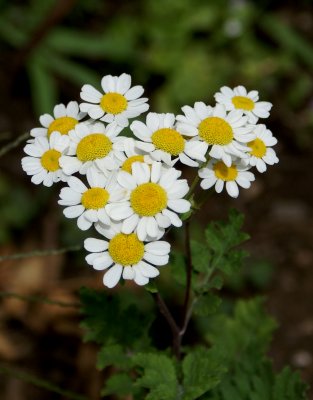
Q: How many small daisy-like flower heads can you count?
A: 13